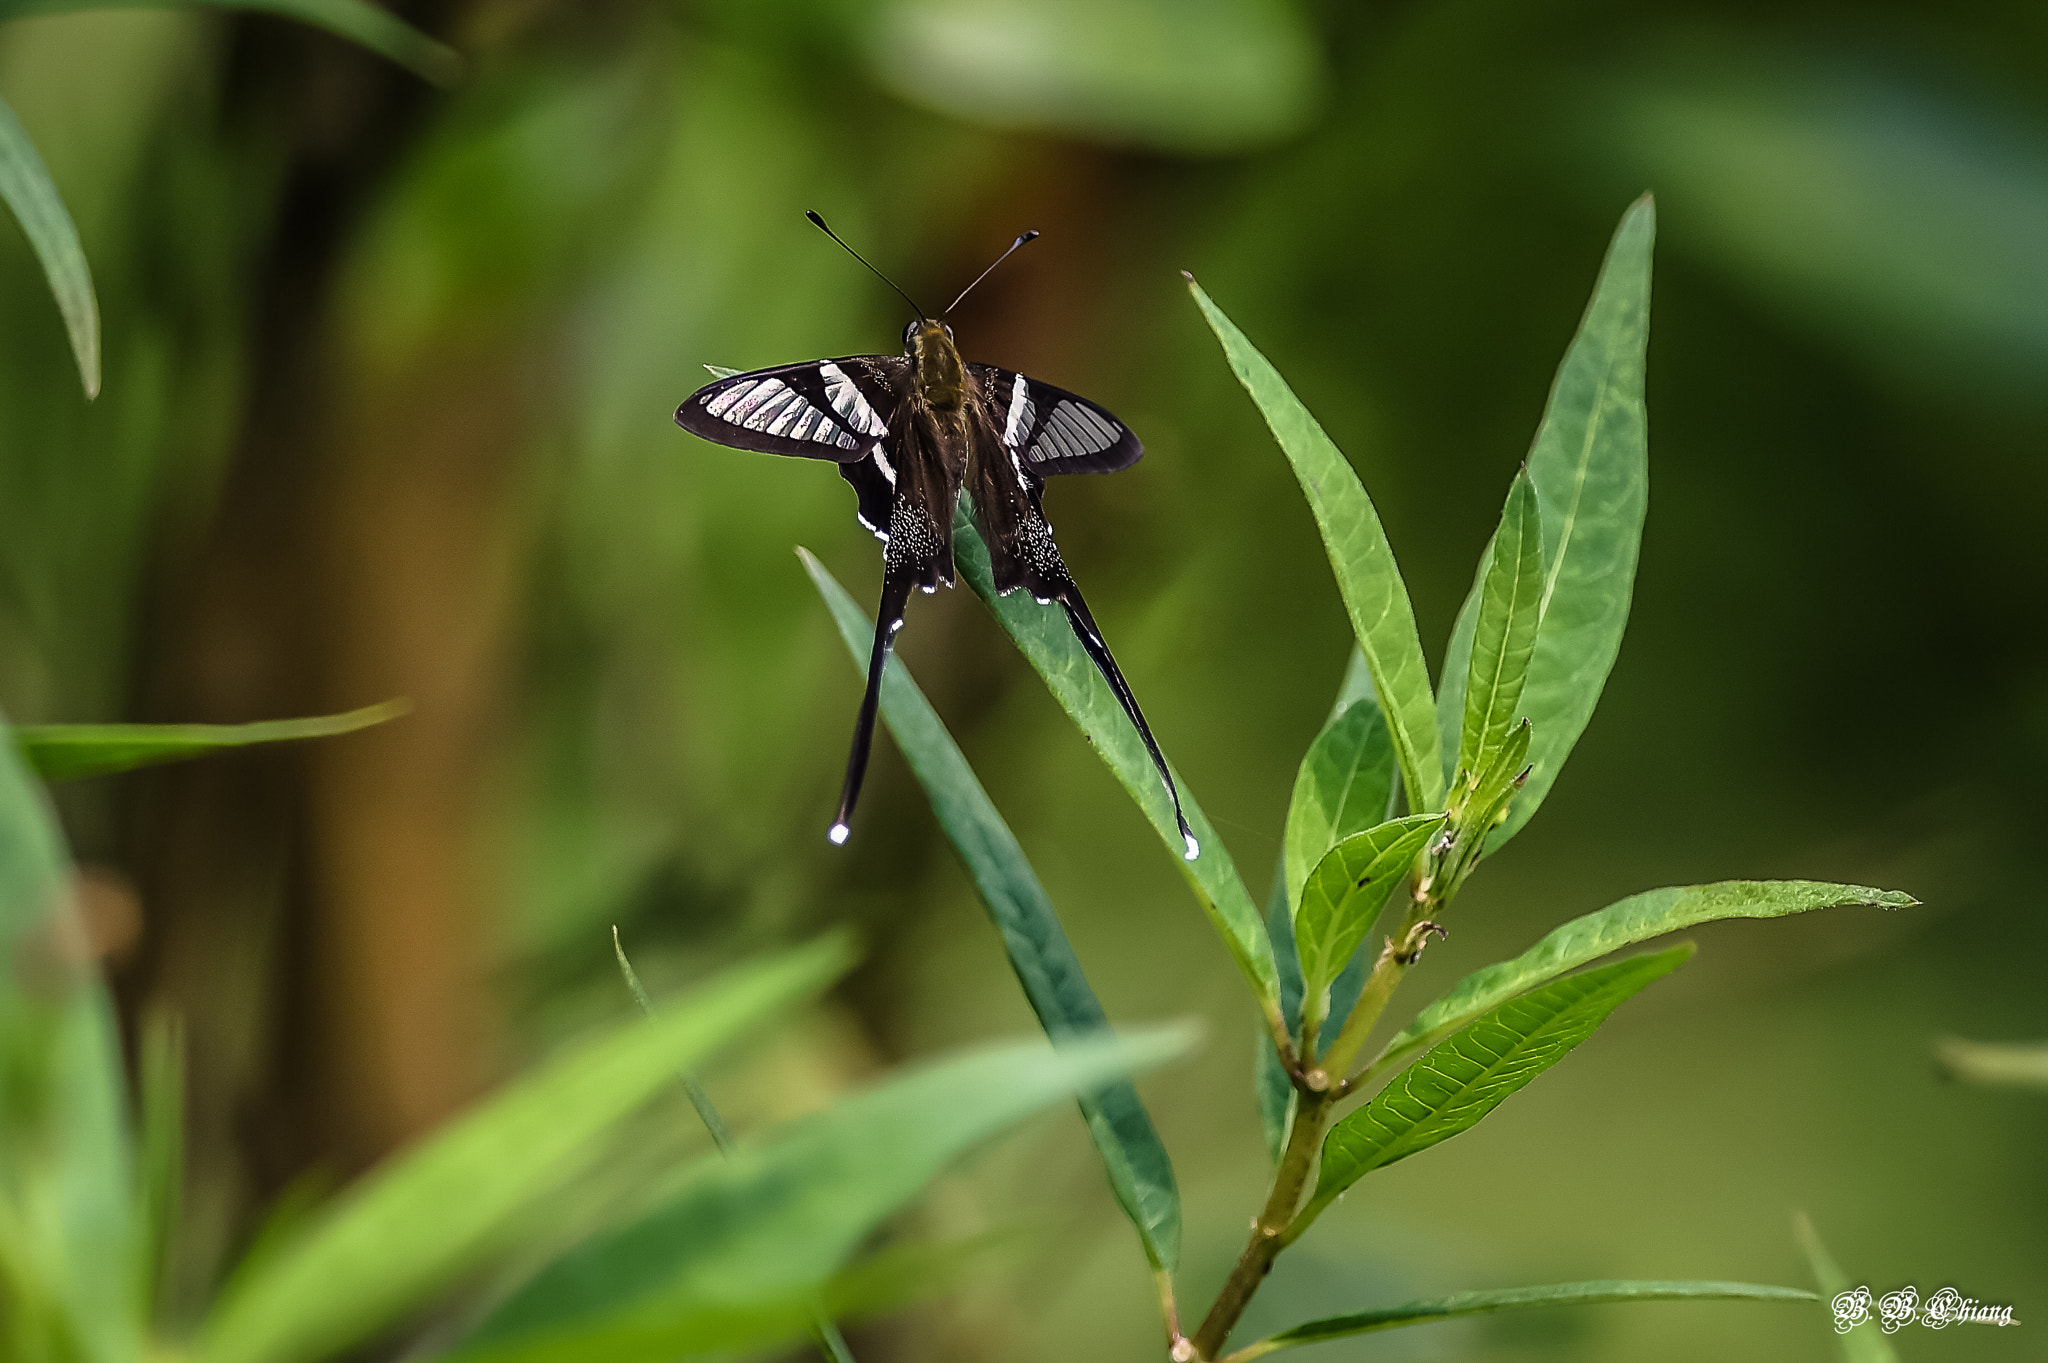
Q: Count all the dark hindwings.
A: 2